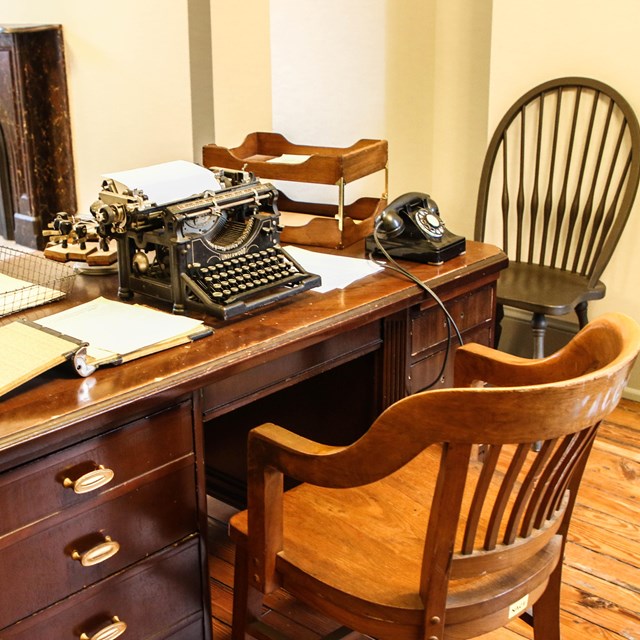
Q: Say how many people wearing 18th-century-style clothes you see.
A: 0